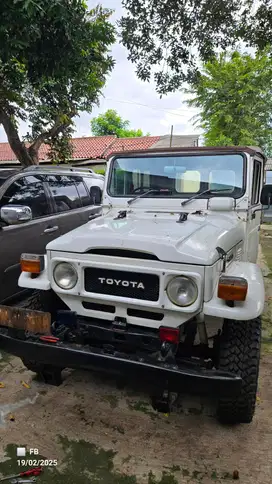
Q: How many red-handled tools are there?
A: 2